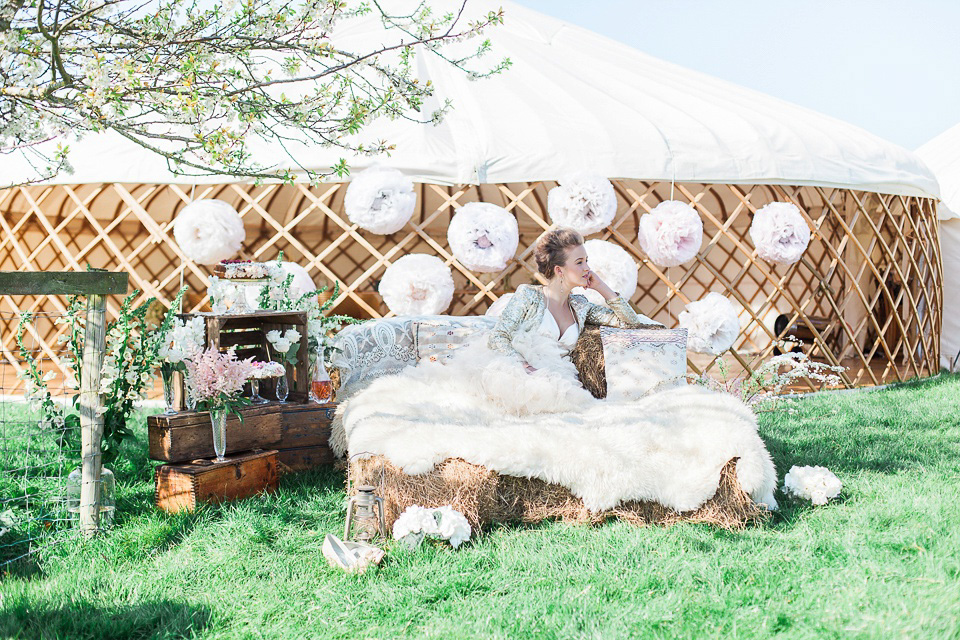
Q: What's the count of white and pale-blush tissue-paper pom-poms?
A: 11